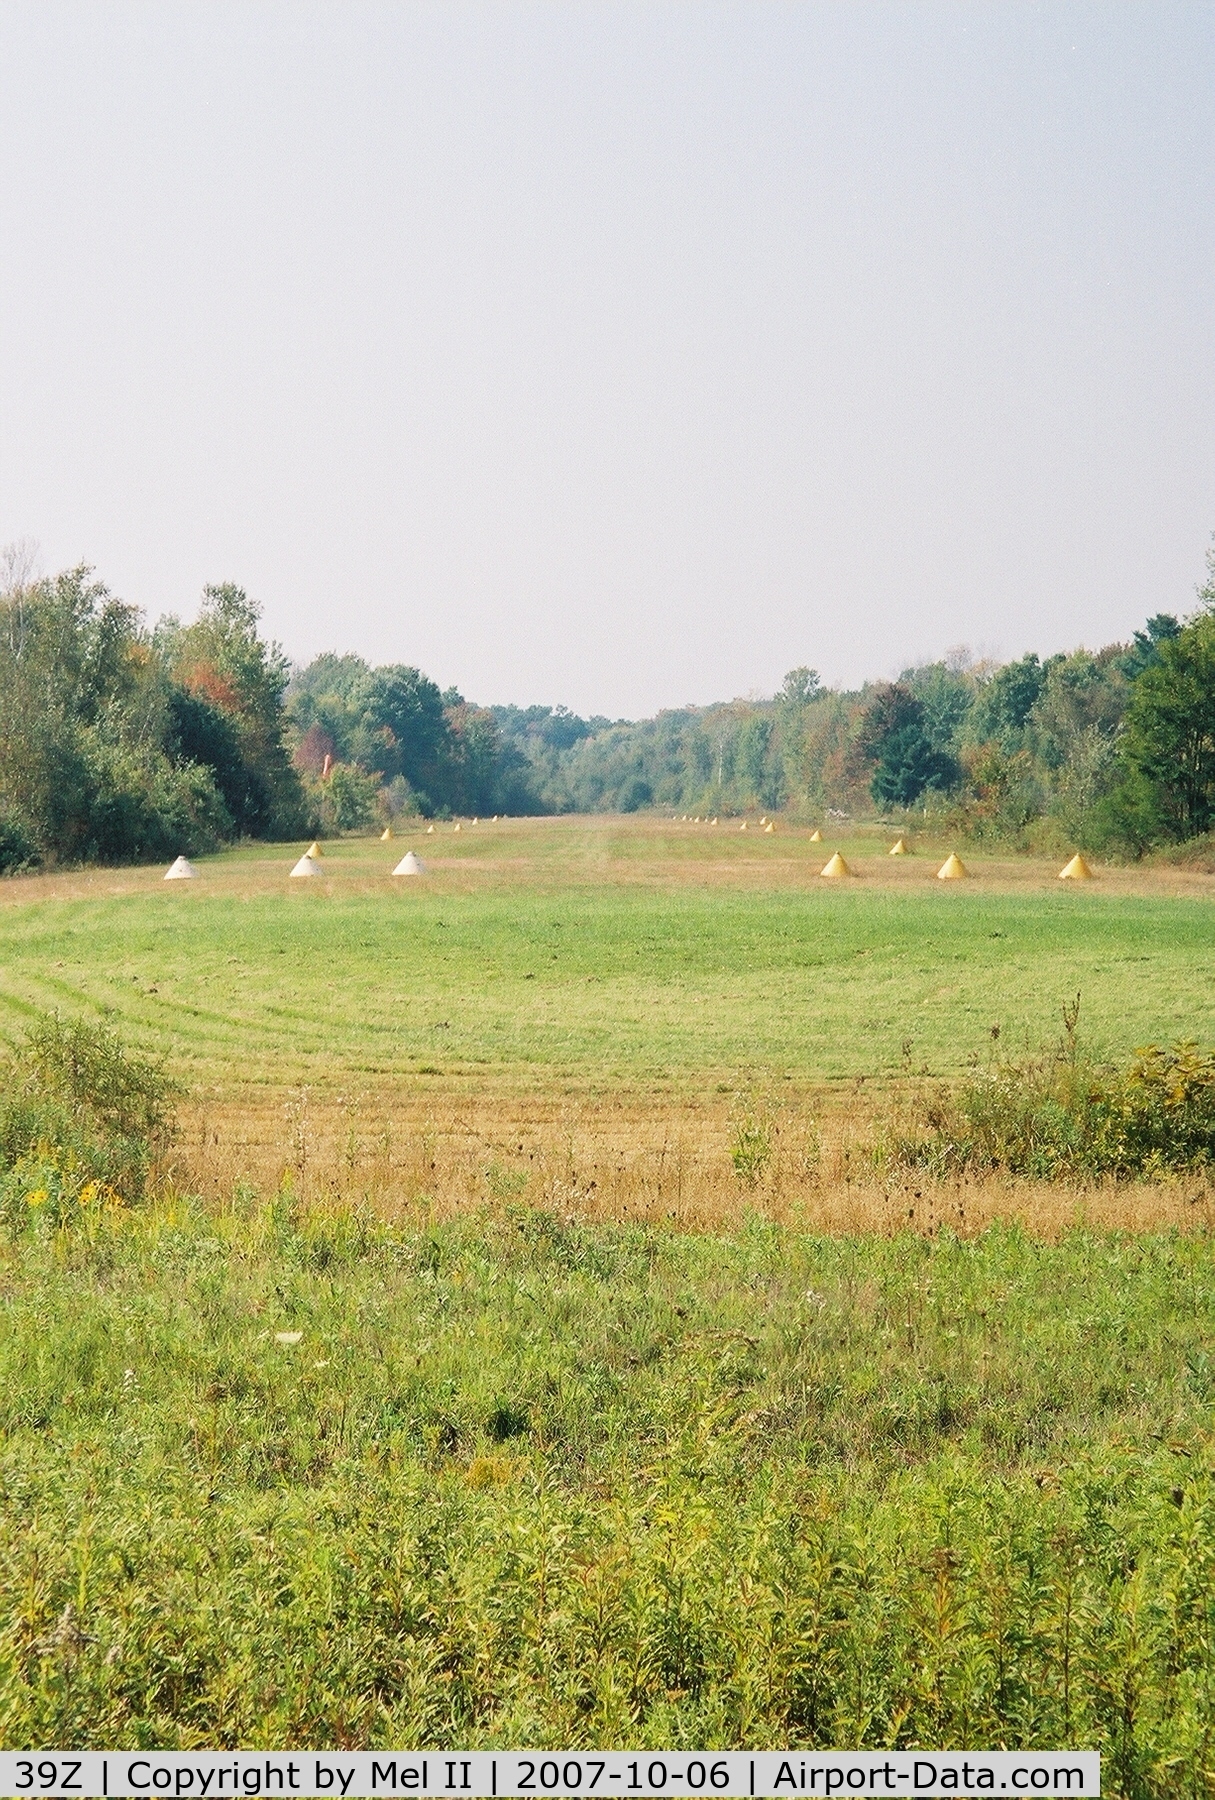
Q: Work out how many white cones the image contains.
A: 3